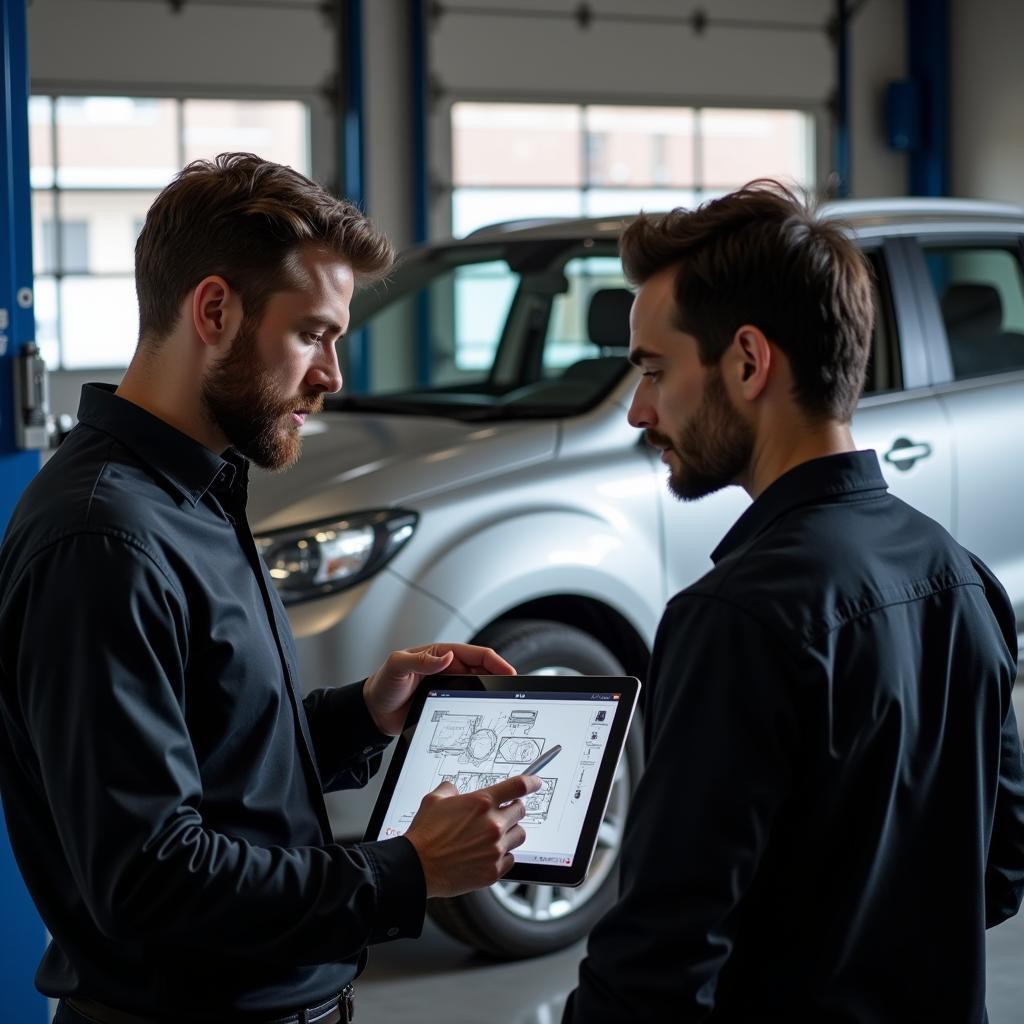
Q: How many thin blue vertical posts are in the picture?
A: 3